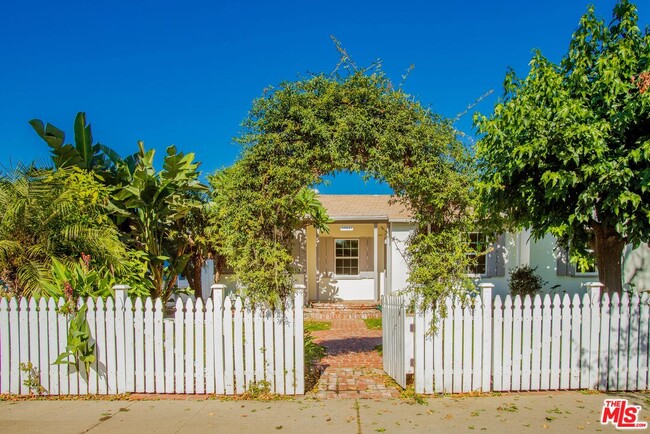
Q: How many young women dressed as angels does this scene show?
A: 0